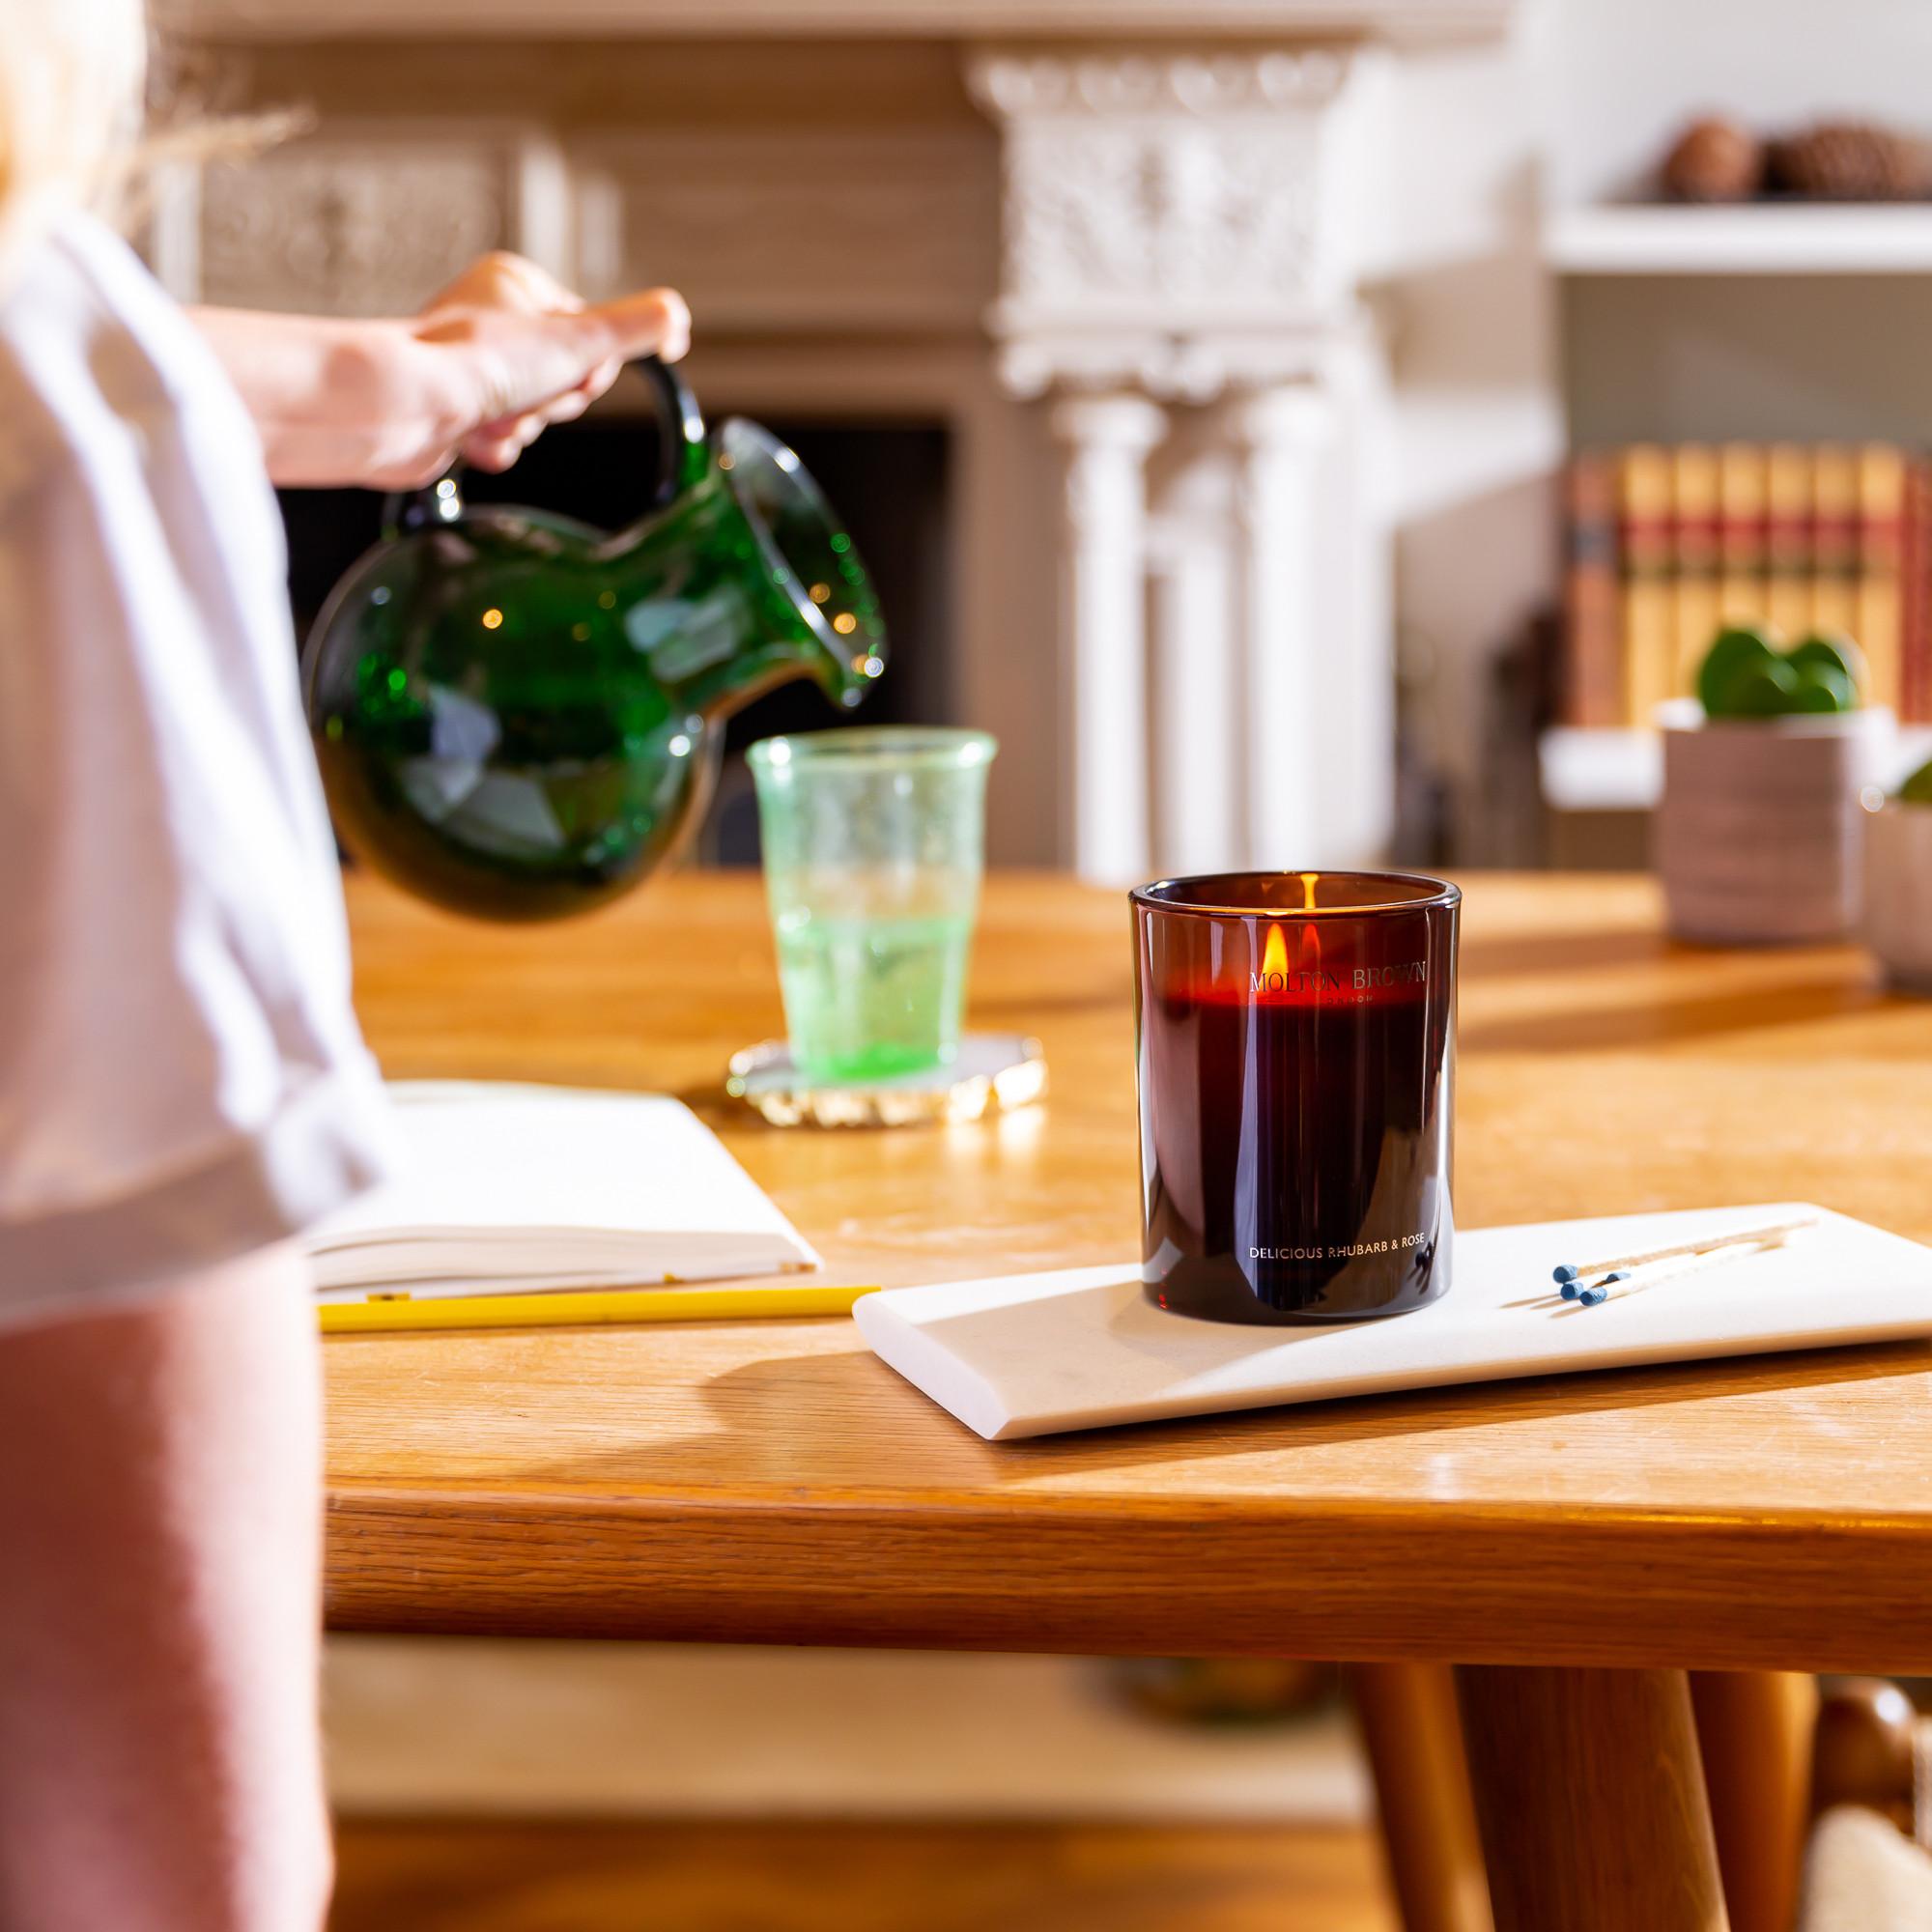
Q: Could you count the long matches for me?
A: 4